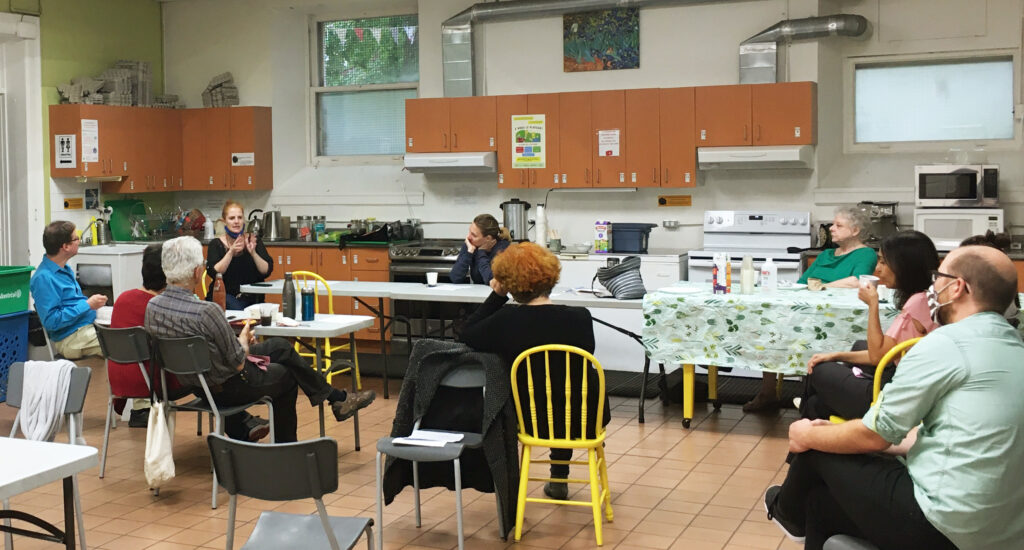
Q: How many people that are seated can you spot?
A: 10